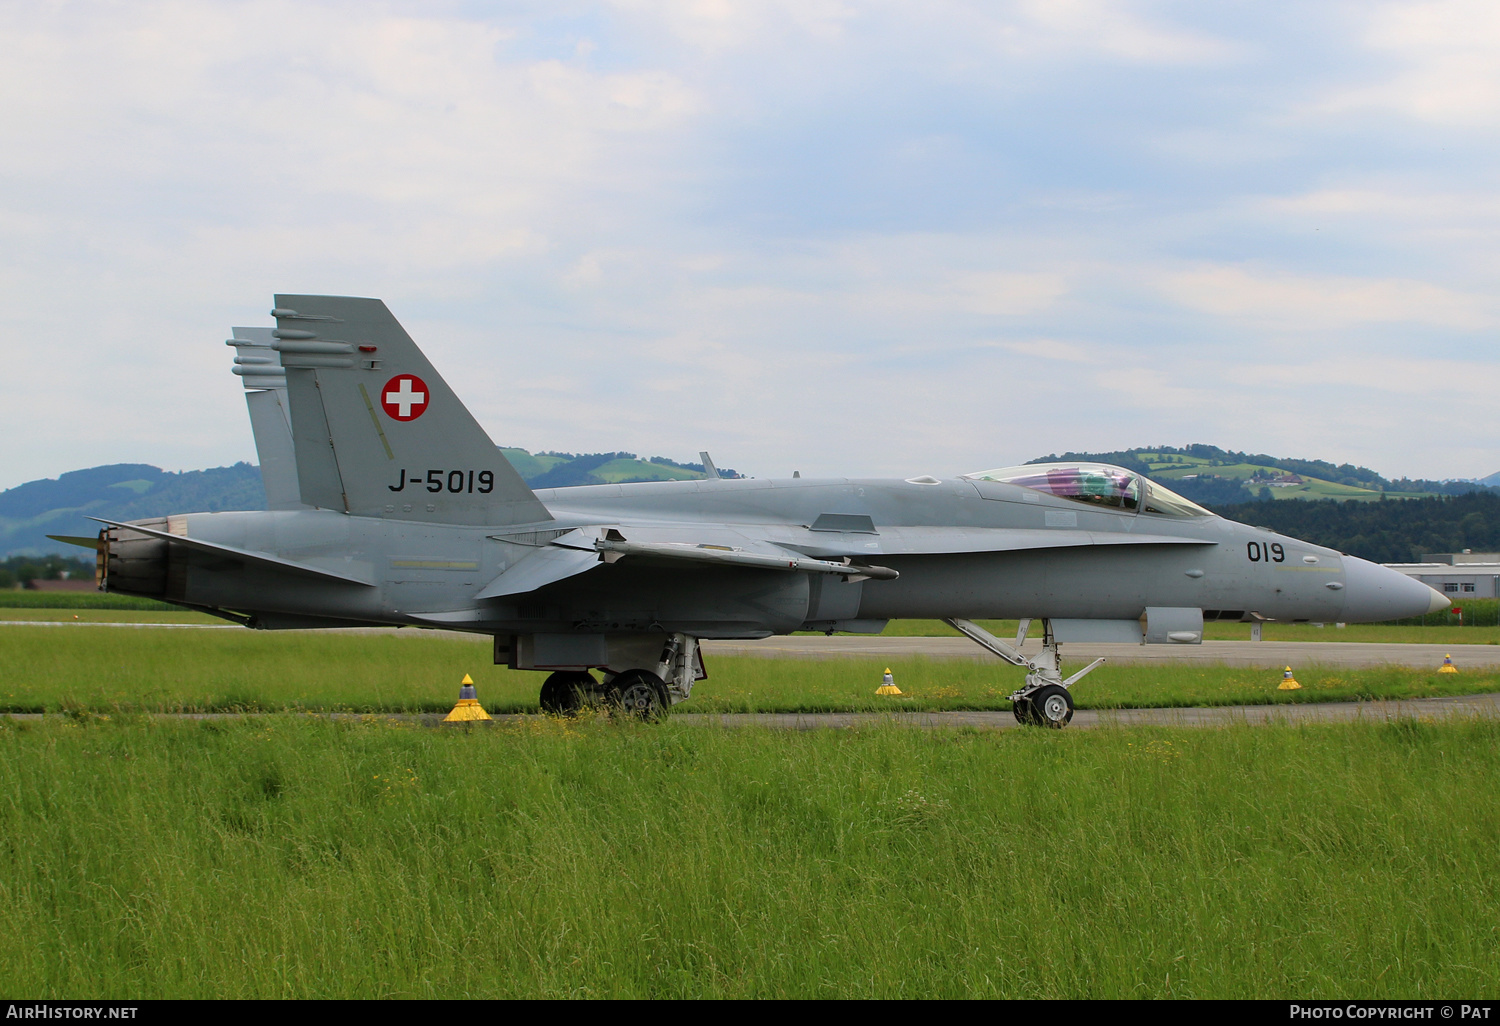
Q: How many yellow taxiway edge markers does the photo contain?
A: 4